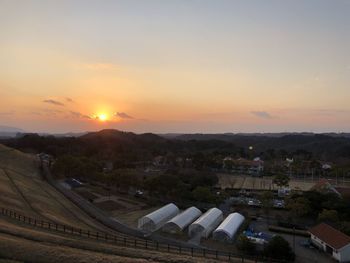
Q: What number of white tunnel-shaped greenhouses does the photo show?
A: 4